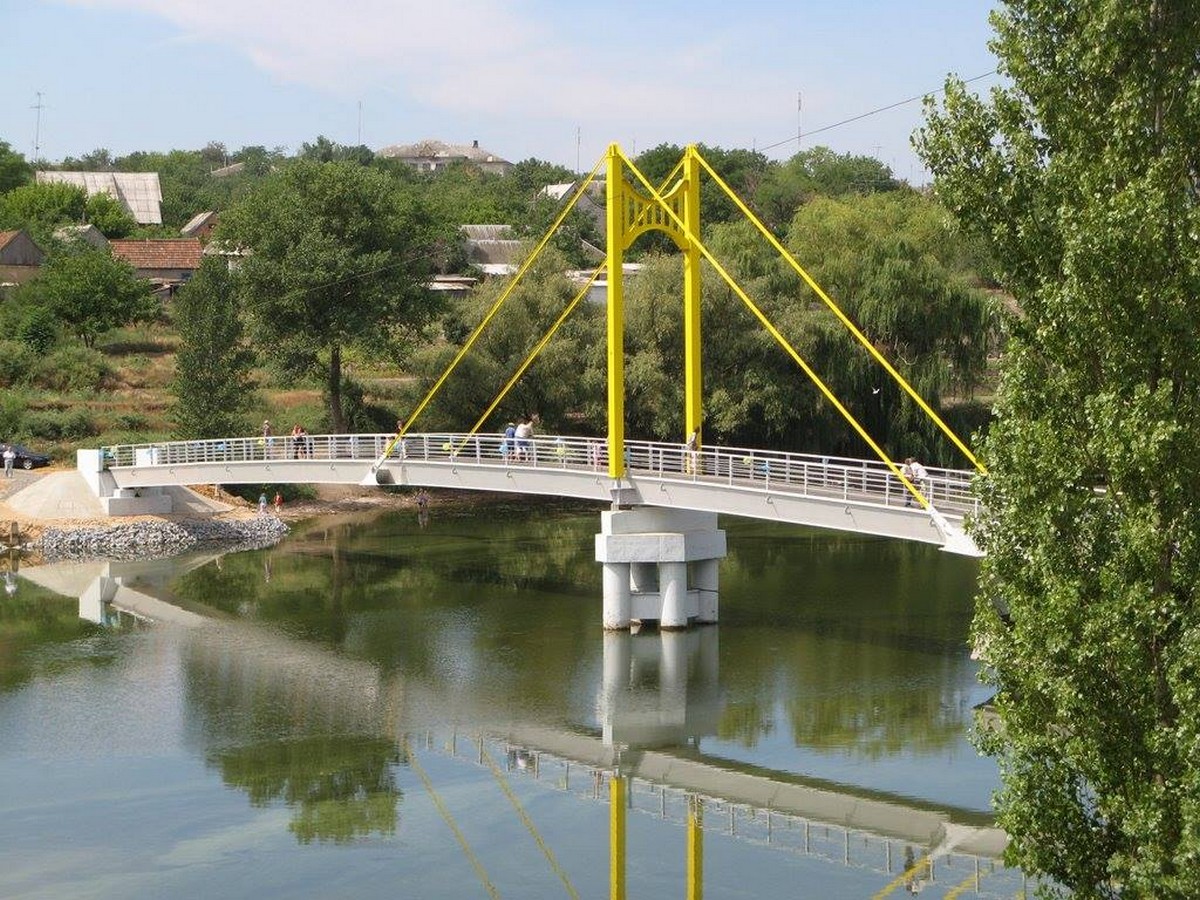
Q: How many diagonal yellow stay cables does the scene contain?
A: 4